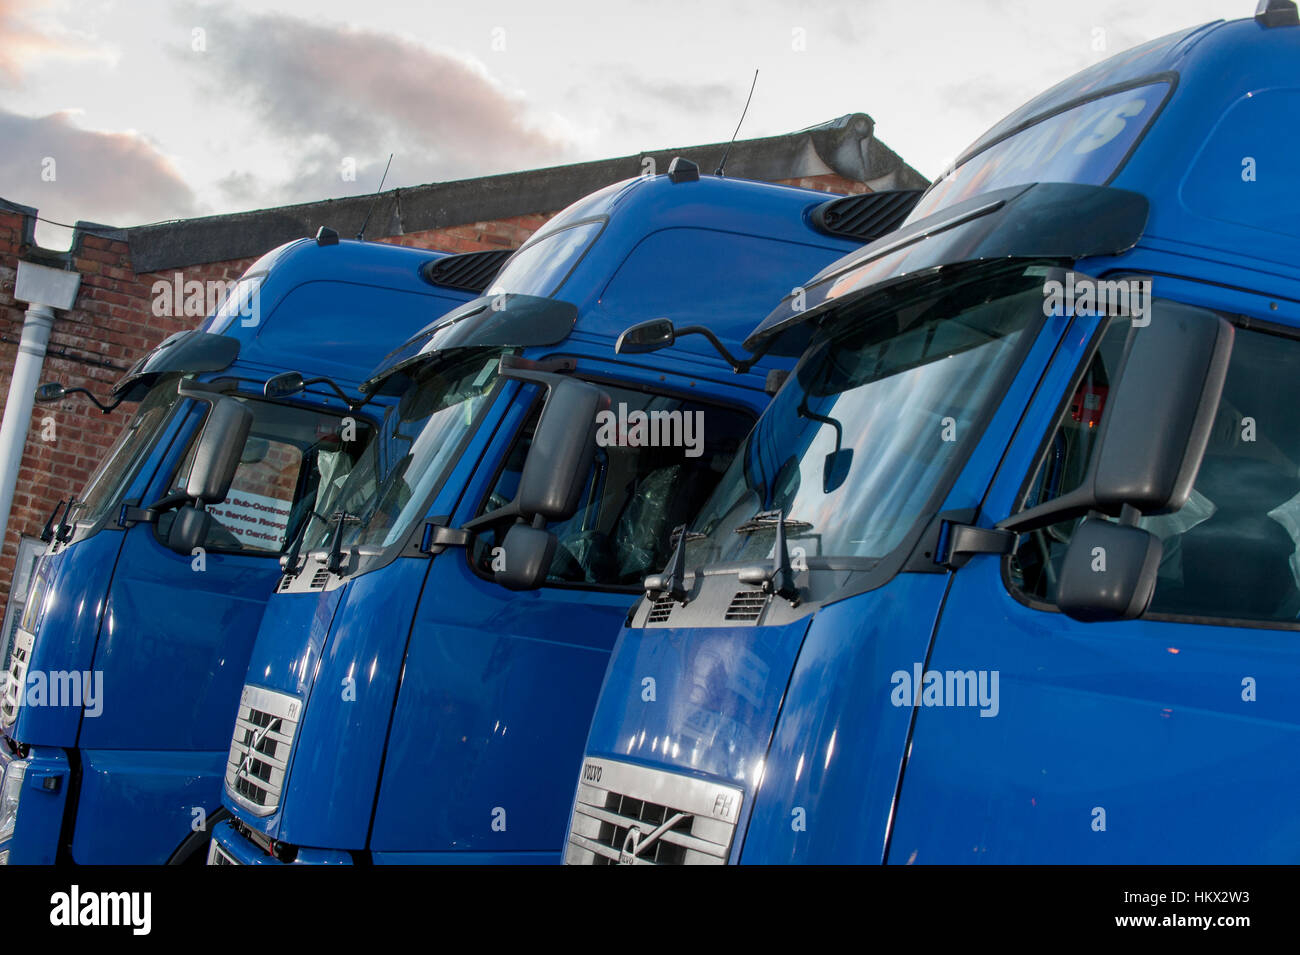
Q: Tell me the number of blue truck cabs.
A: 3